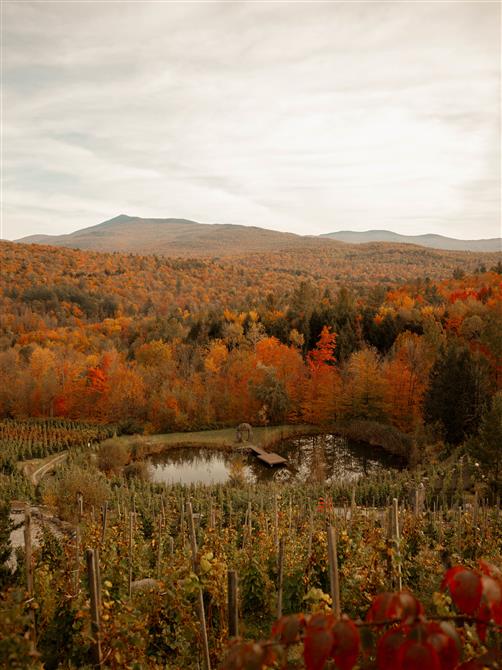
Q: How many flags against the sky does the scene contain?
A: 0